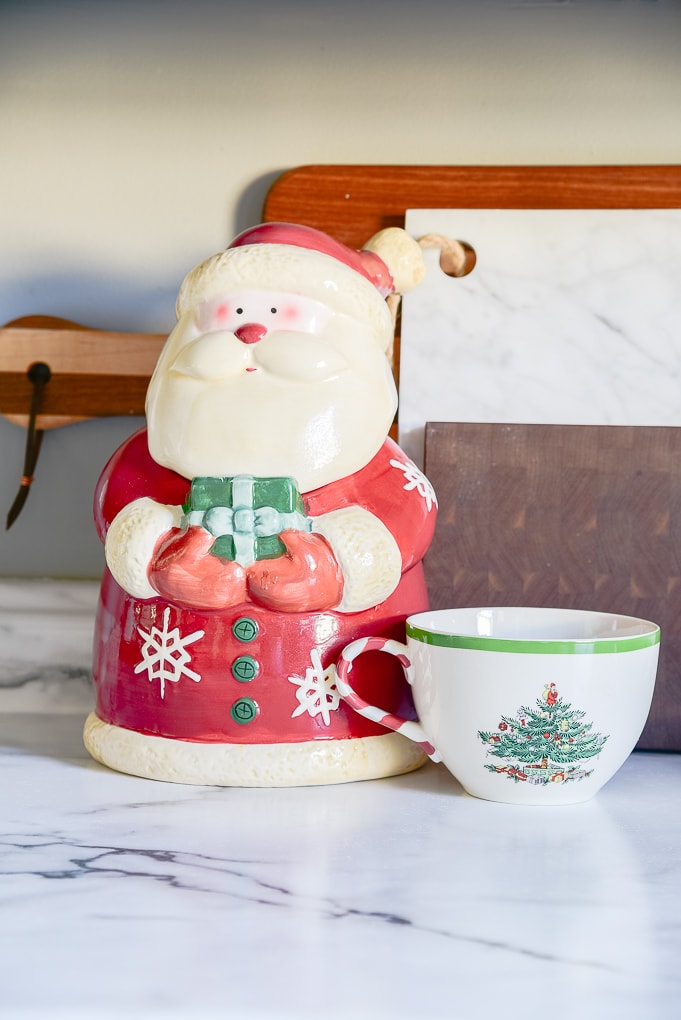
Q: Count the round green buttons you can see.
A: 3